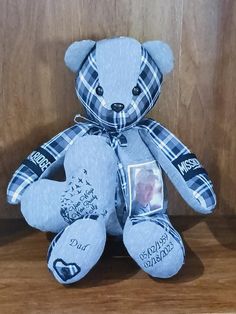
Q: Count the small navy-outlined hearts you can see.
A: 1